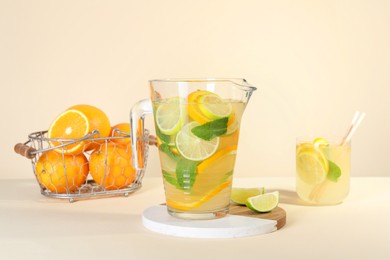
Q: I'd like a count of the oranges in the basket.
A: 5